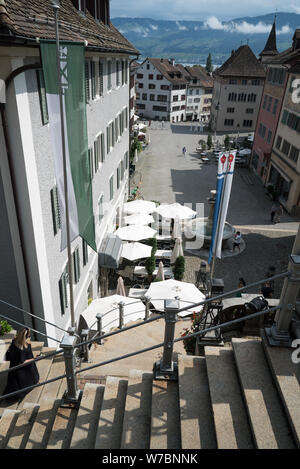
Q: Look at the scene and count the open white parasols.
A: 7